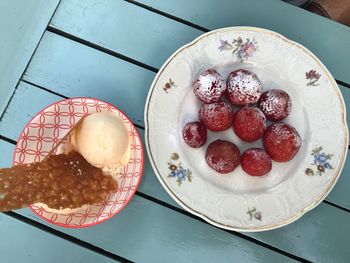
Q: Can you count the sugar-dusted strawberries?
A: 9